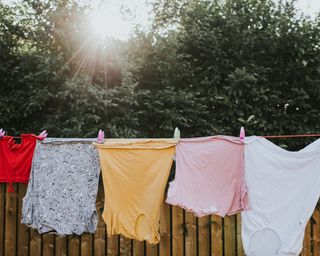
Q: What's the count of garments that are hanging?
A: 5